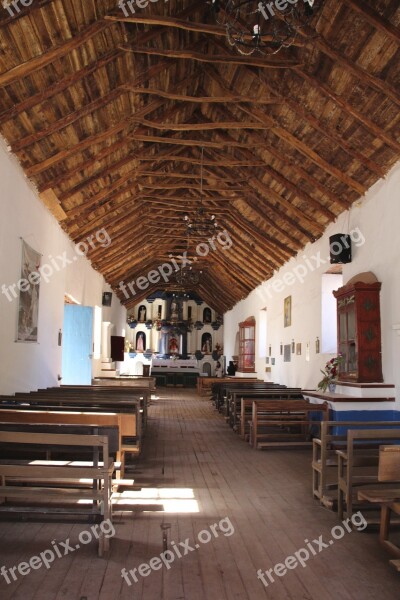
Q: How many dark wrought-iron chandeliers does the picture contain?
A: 3